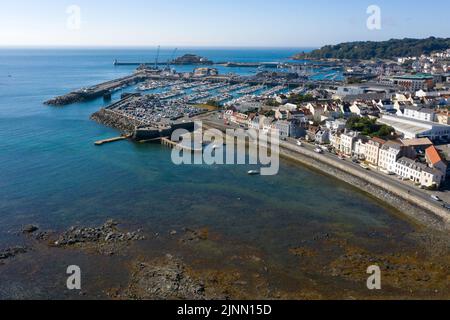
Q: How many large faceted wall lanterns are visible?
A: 0